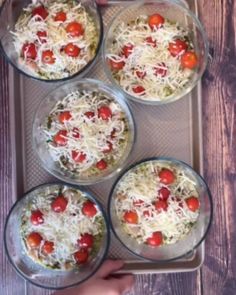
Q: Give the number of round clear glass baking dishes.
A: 5